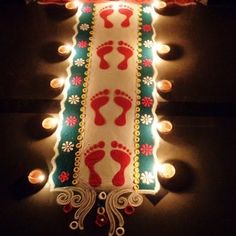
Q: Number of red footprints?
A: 8